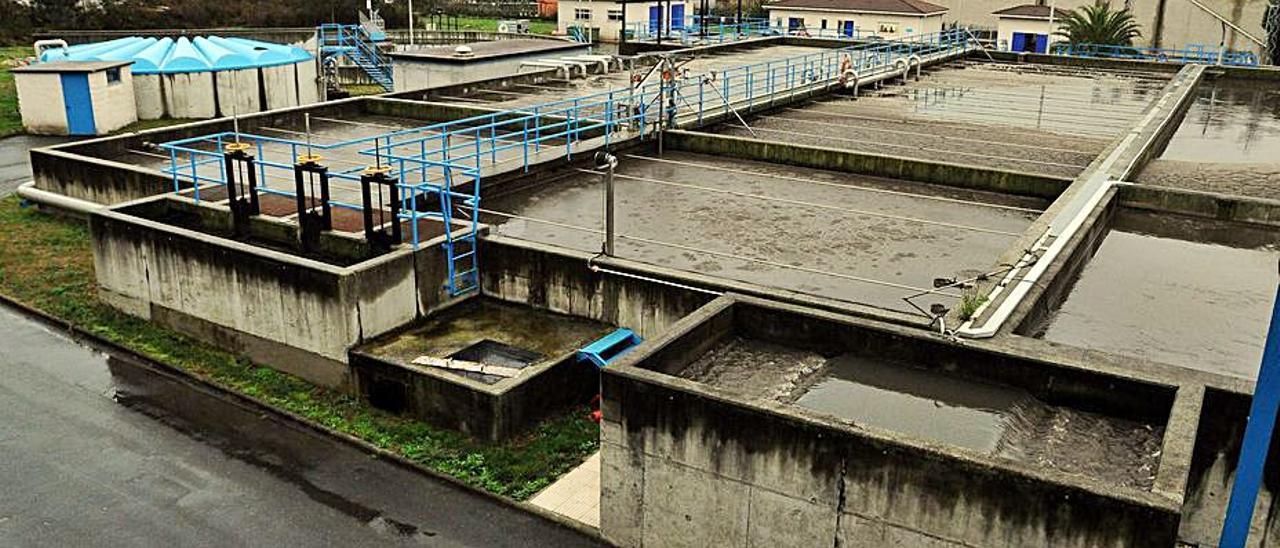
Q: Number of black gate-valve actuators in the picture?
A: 3